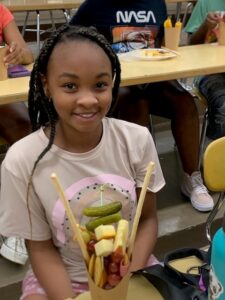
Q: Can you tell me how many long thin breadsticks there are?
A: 2